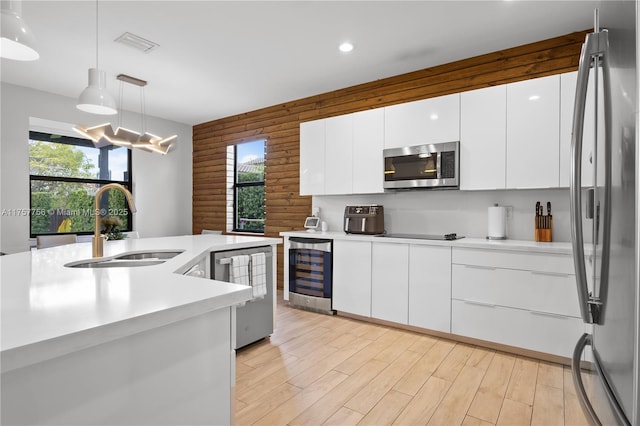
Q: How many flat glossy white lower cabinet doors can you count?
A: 3